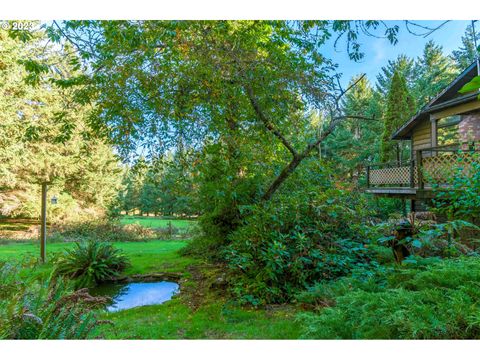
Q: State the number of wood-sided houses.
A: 1